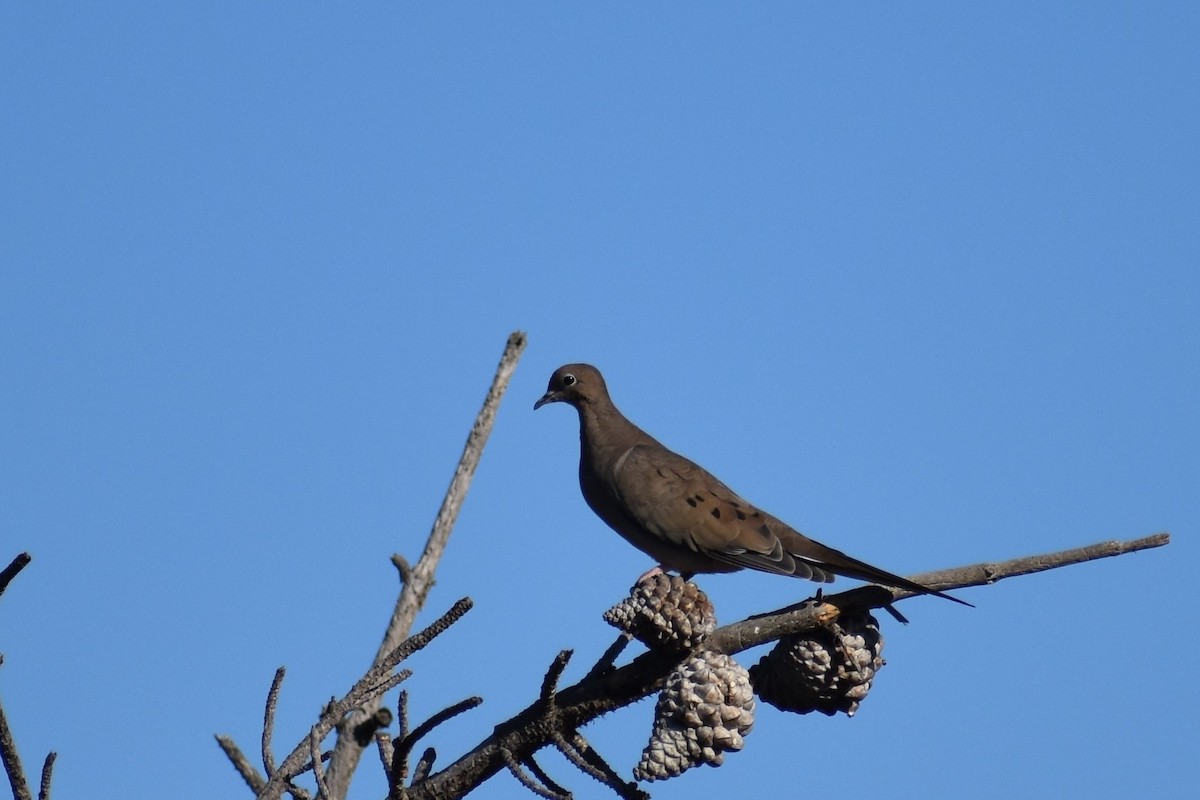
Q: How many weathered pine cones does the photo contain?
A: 3